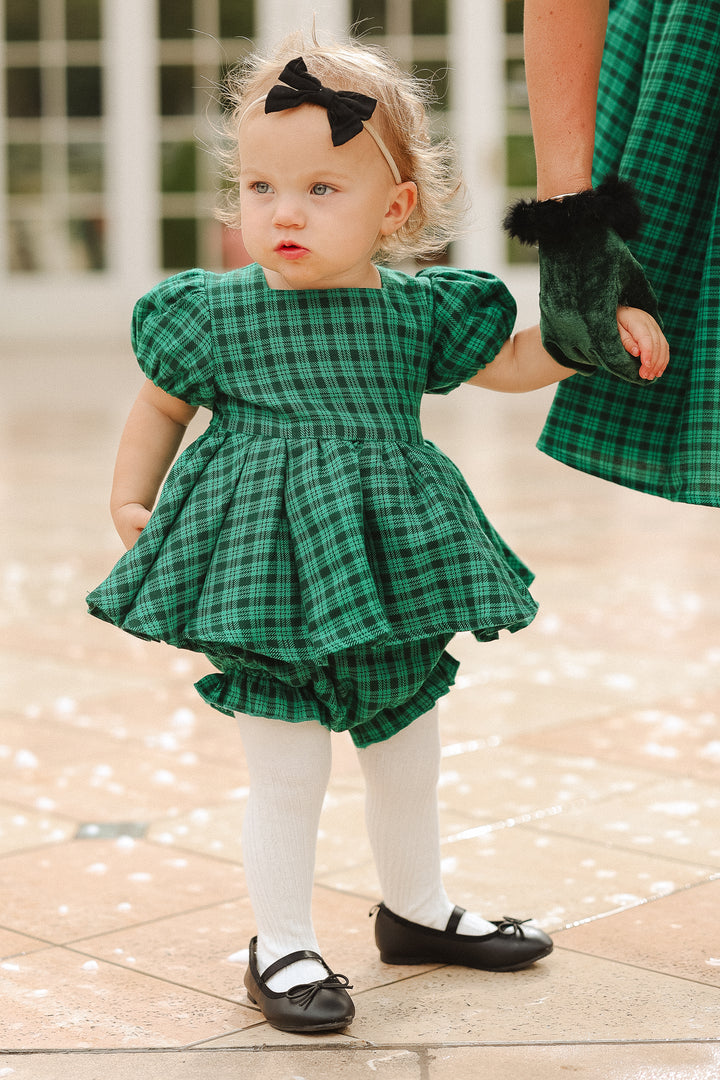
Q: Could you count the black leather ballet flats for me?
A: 2